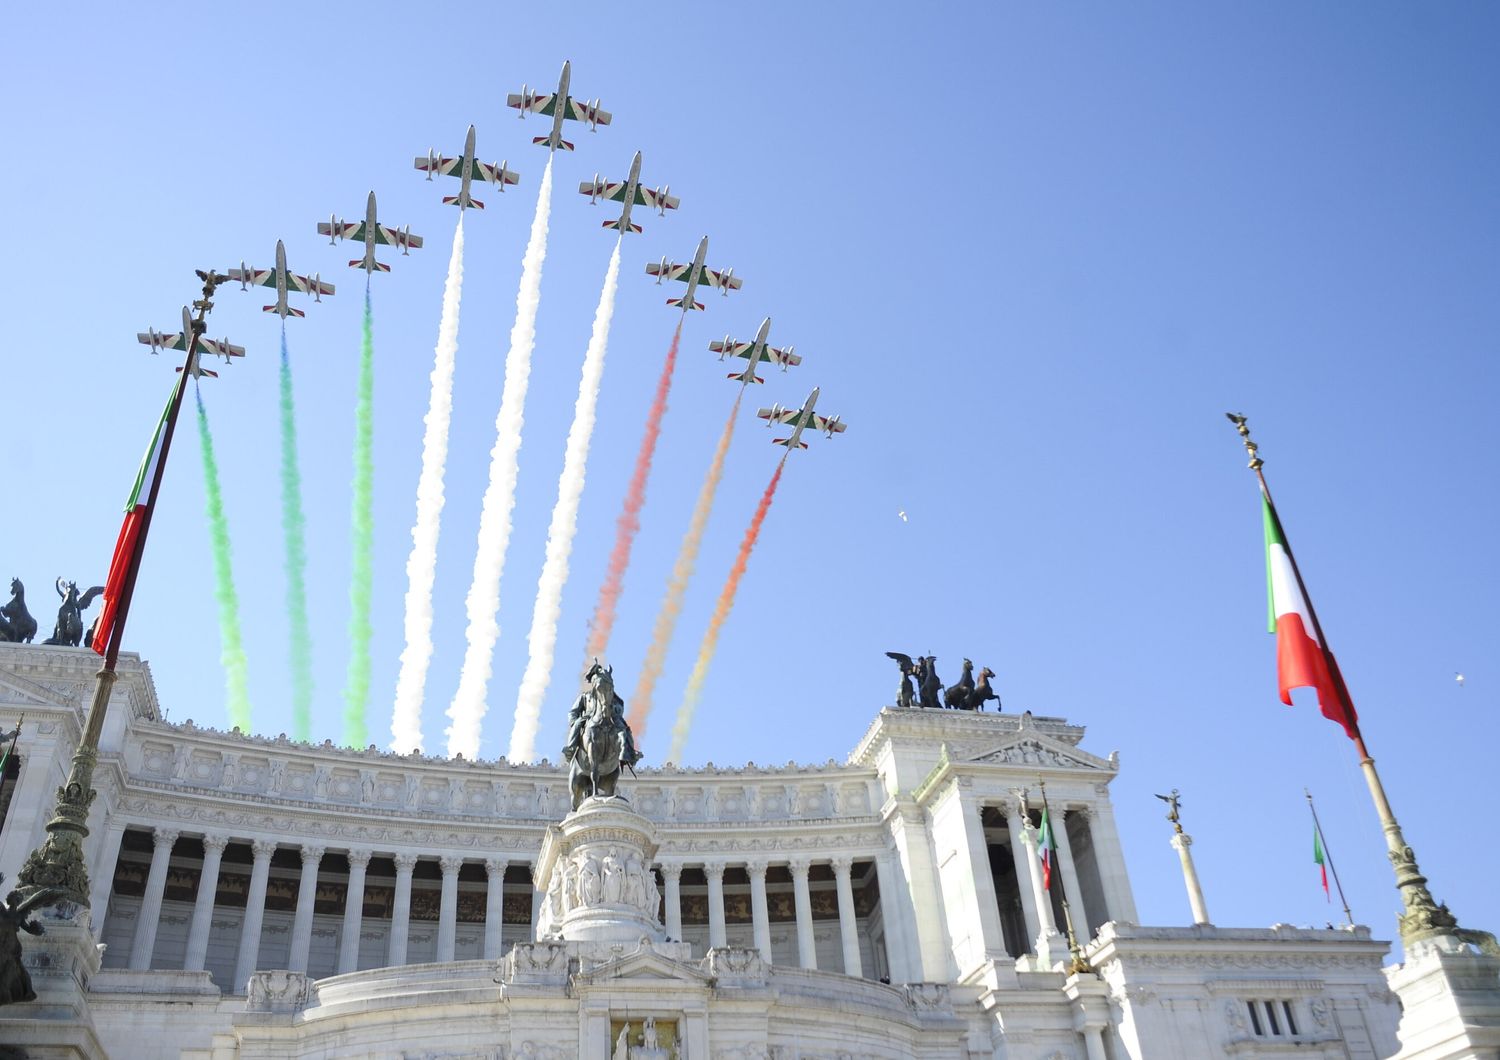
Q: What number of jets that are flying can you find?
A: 9